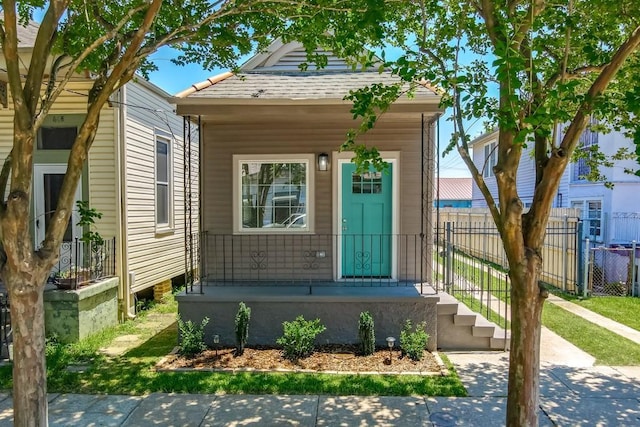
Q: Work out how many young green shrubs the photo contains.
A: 5